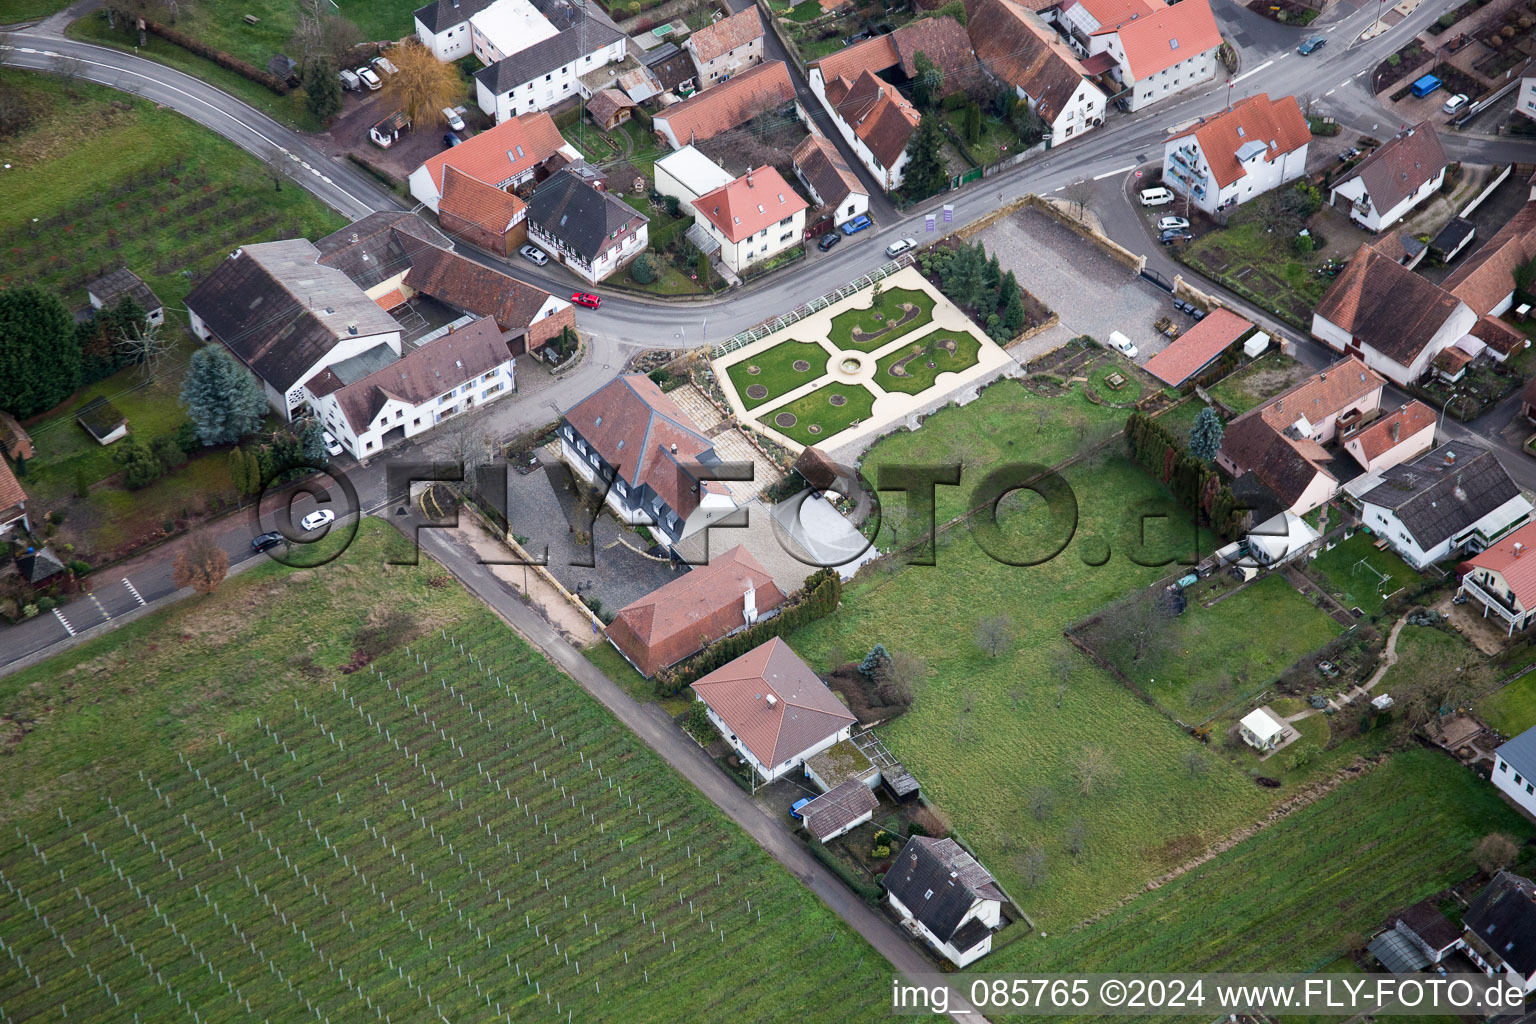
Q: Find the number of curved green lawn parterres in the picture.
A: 4